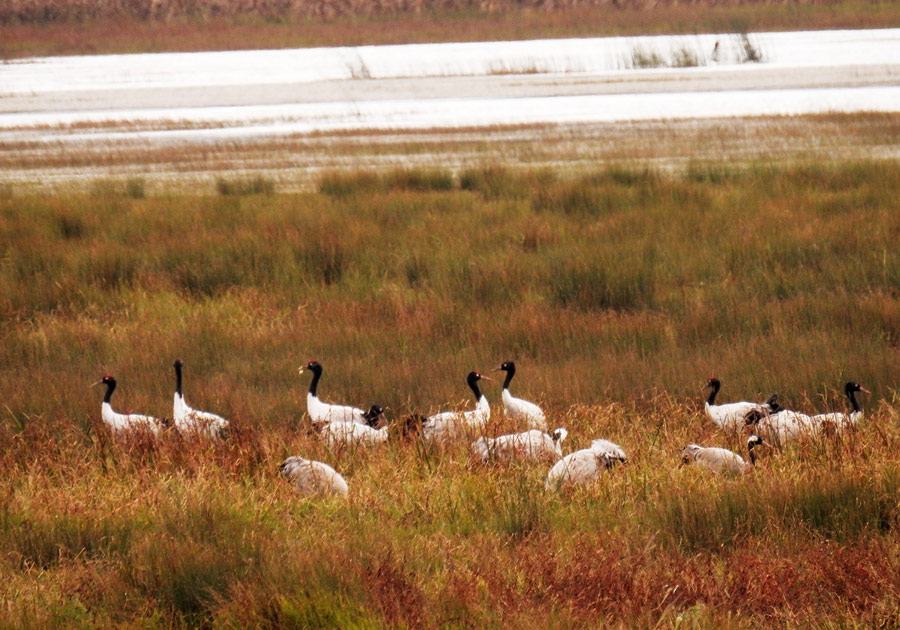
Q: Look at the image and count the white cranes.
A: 13